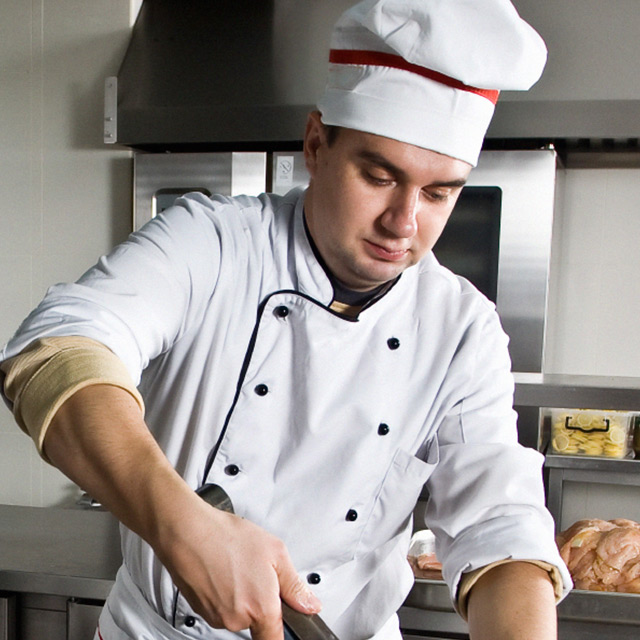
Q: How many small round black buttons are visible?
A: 8